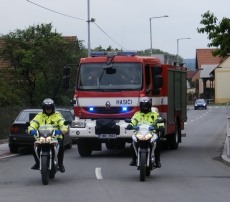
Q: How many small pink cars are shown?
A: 0